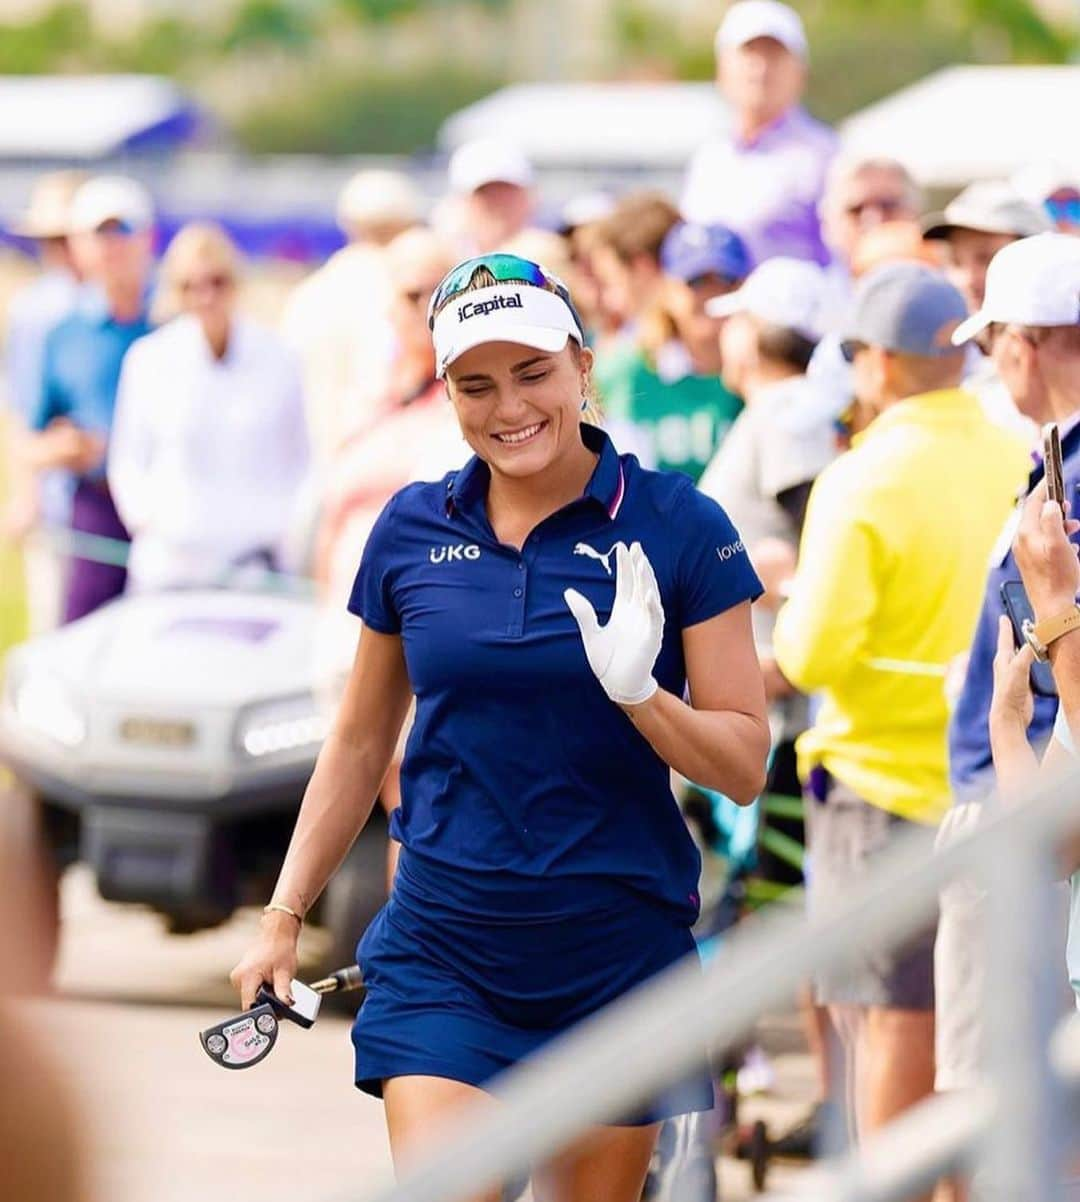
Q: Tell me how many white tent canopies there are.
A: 3